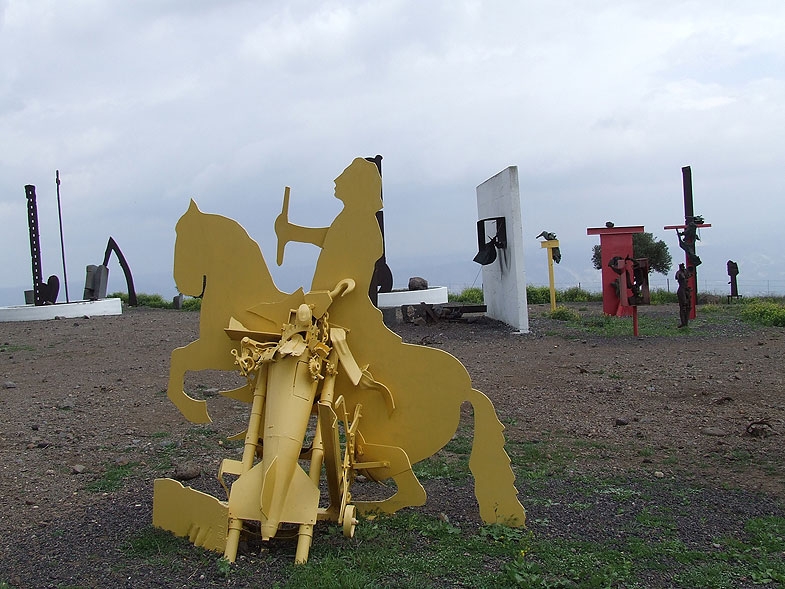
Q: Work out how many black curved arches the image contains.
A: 1